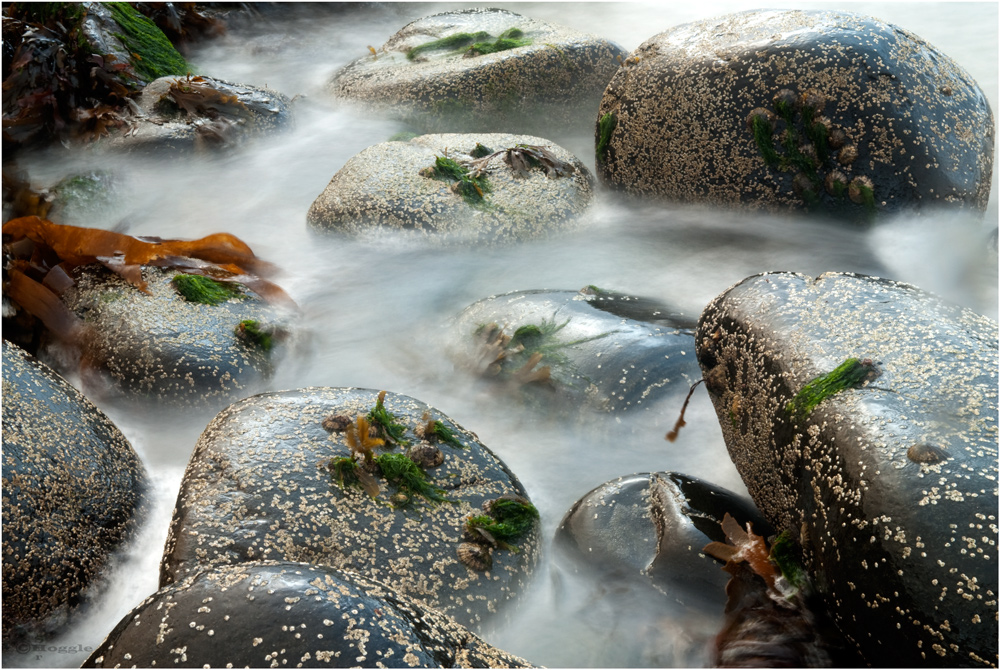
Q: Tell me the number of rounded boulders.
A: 11